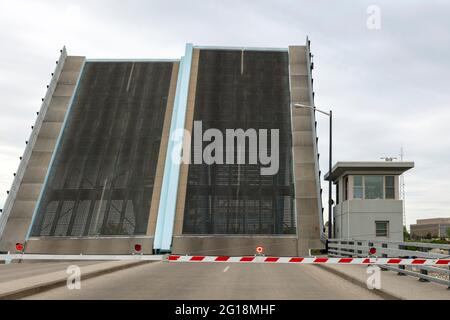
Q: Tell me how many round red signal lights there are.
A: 4